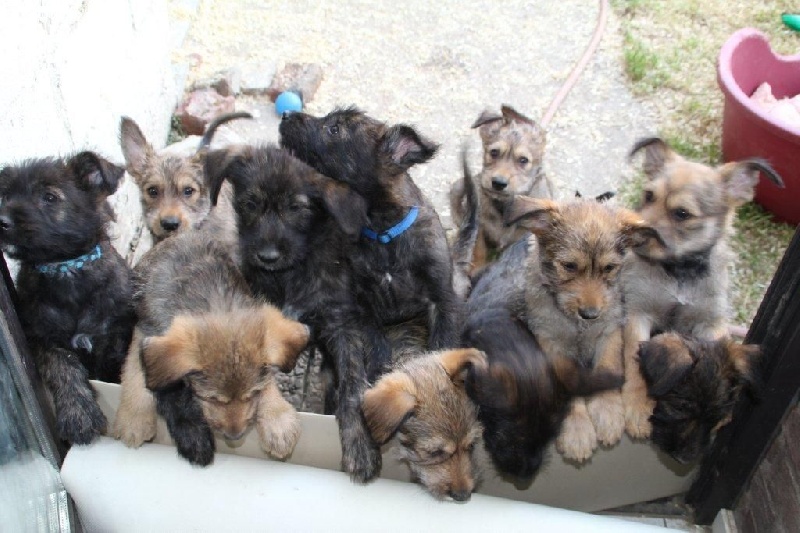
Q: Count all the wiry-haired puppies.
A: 11